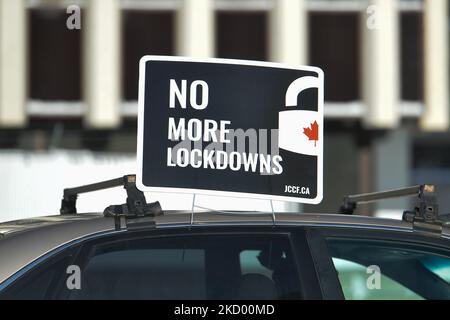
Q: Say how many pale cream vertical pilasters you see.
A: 6